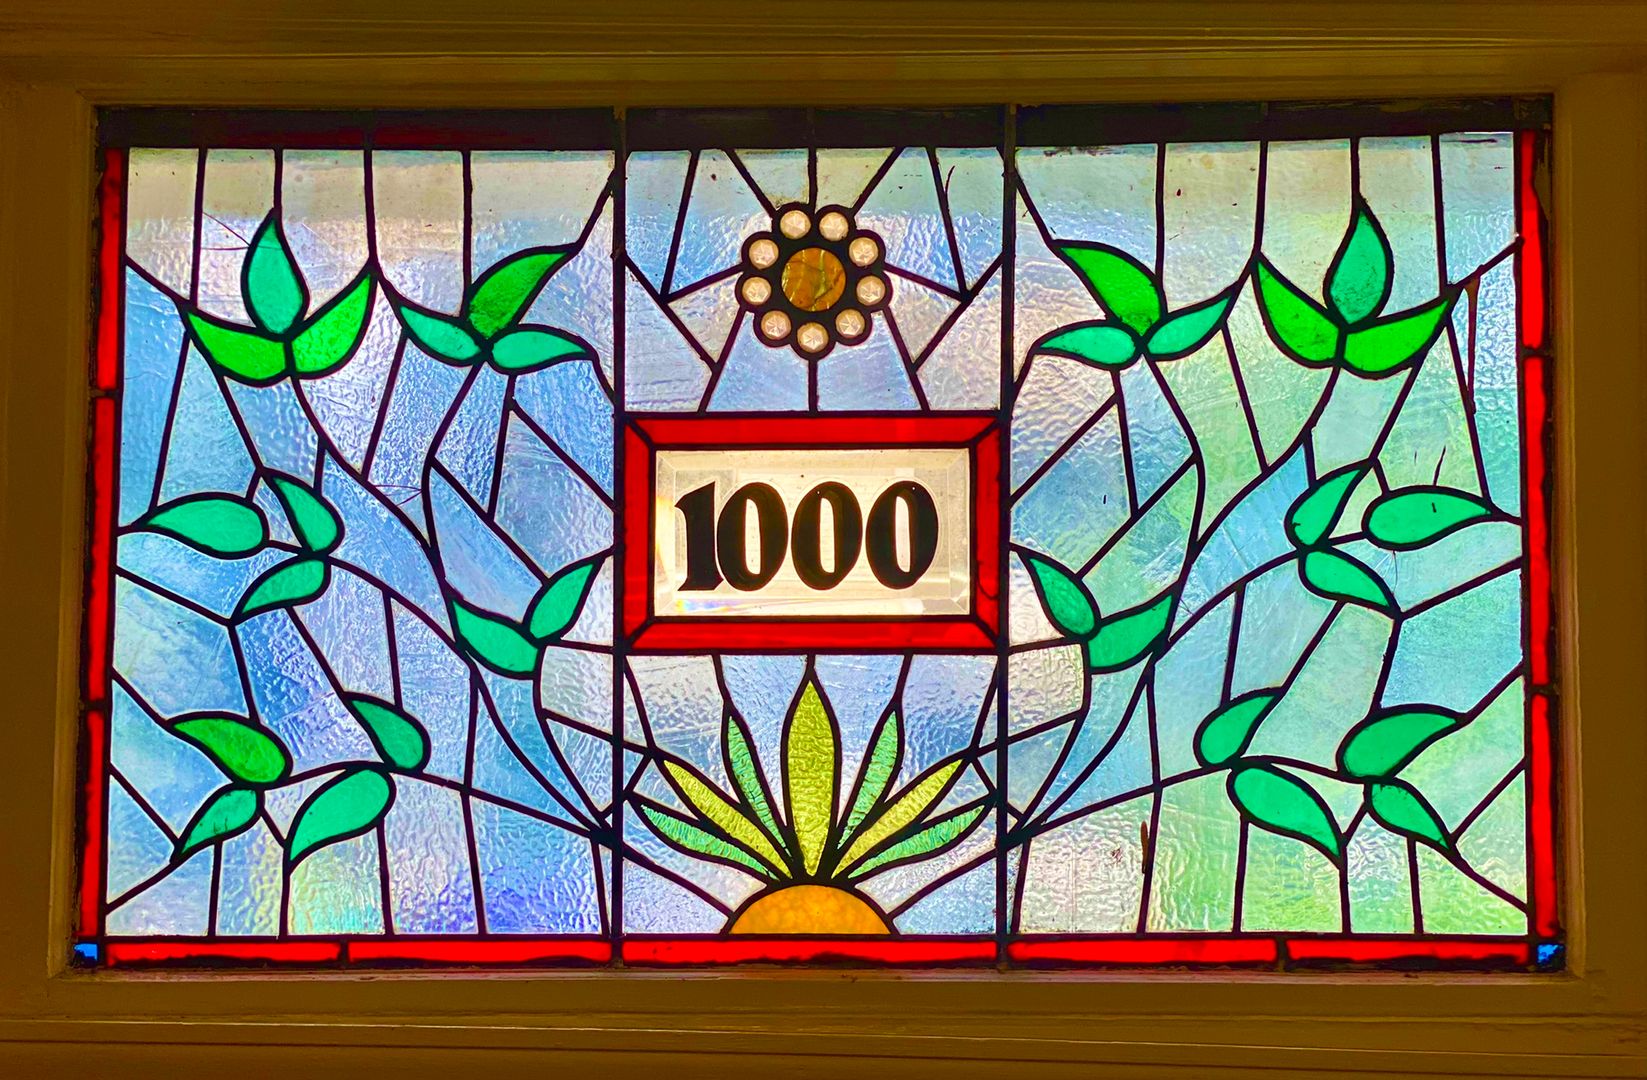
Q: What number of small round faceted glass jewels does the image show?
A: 9